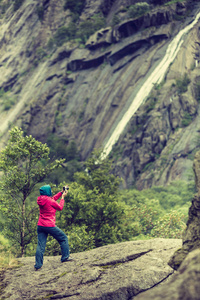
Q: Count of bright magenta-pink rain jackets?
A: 1